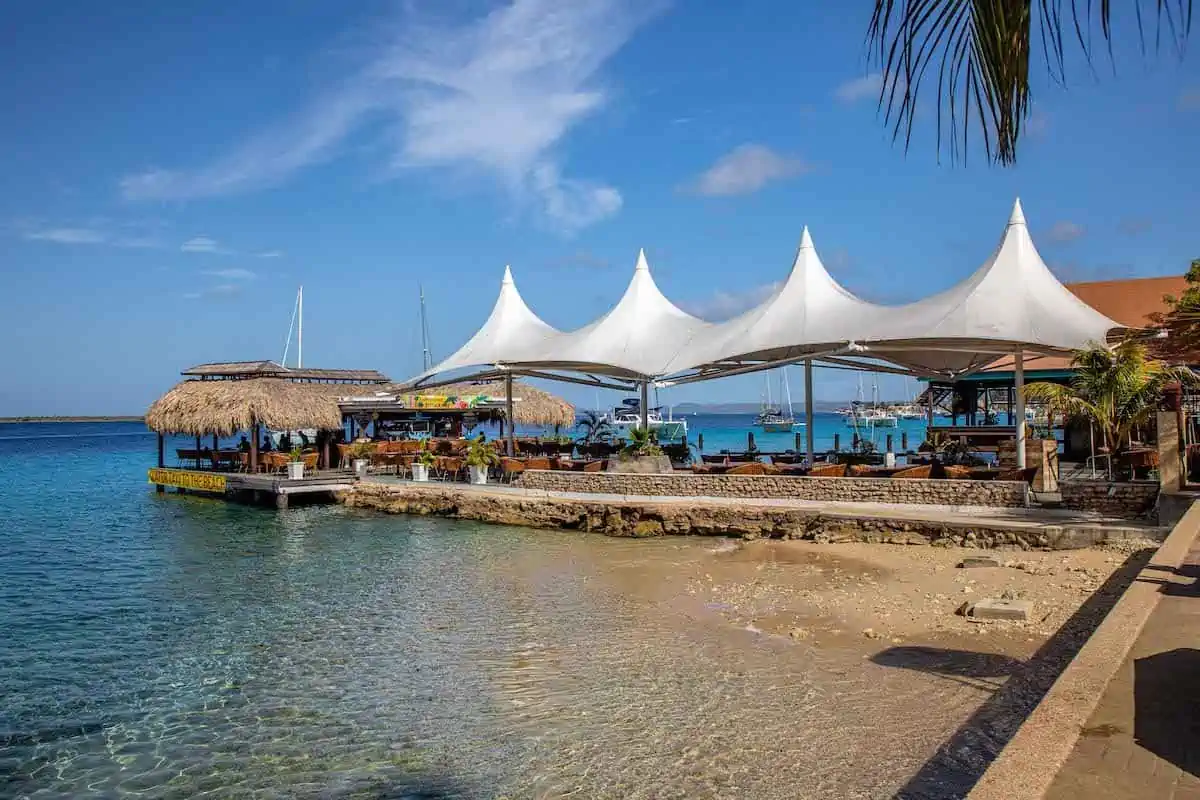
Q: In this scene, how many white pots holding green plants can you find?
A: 4